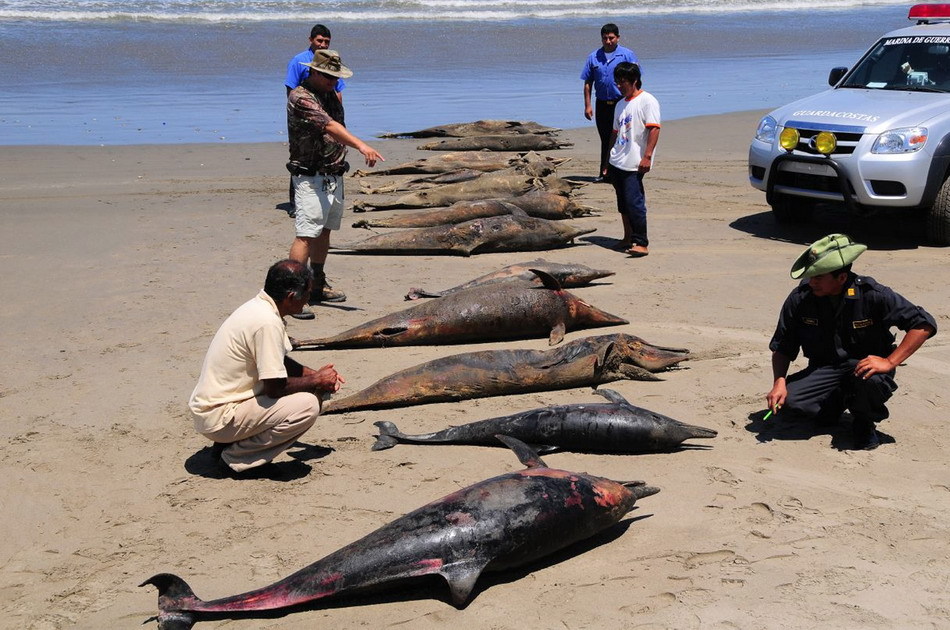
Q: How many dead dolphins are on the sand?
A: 12